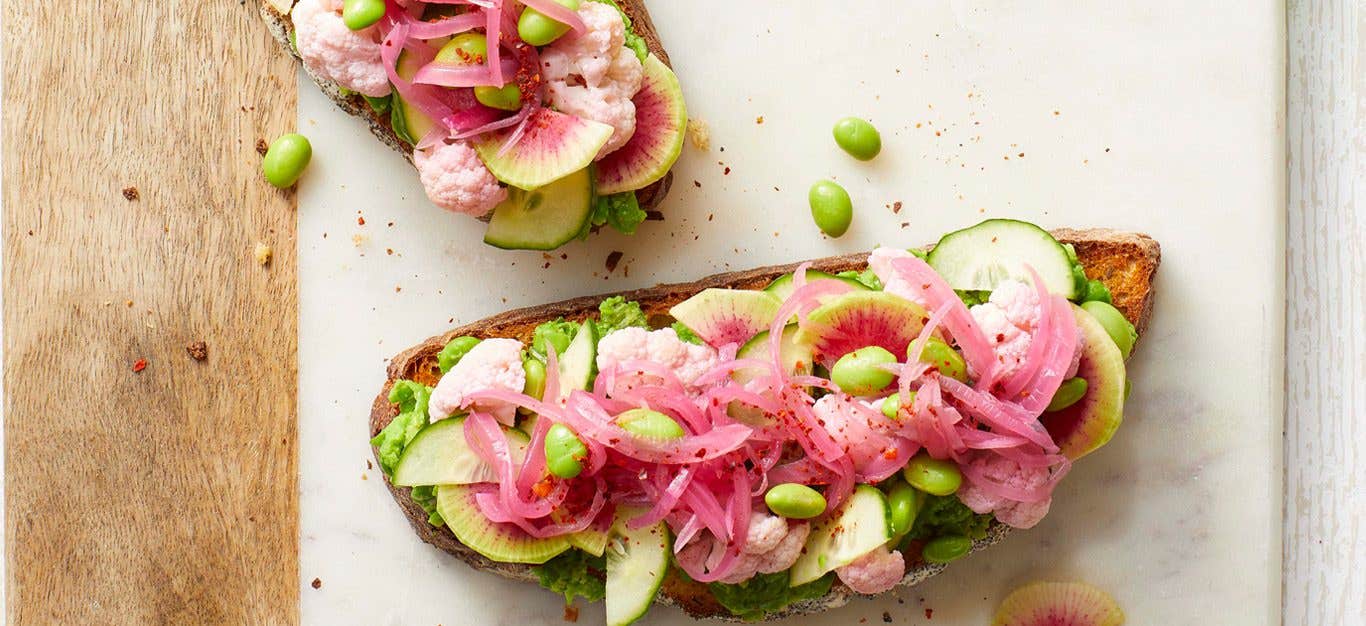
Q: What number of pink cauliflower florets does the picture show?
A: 11